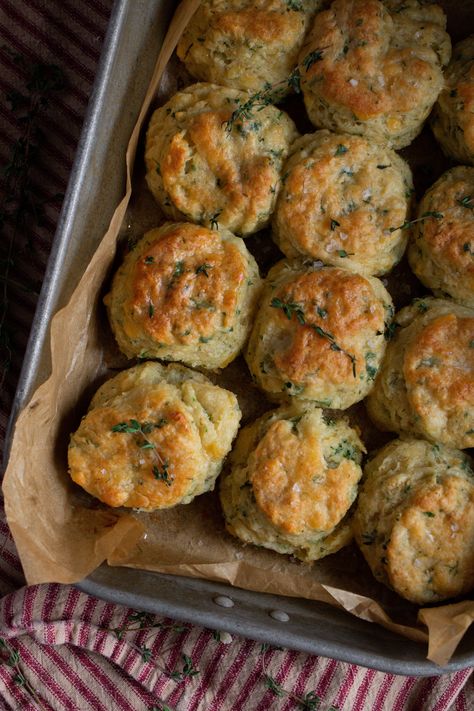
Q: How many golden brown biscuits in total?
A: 12